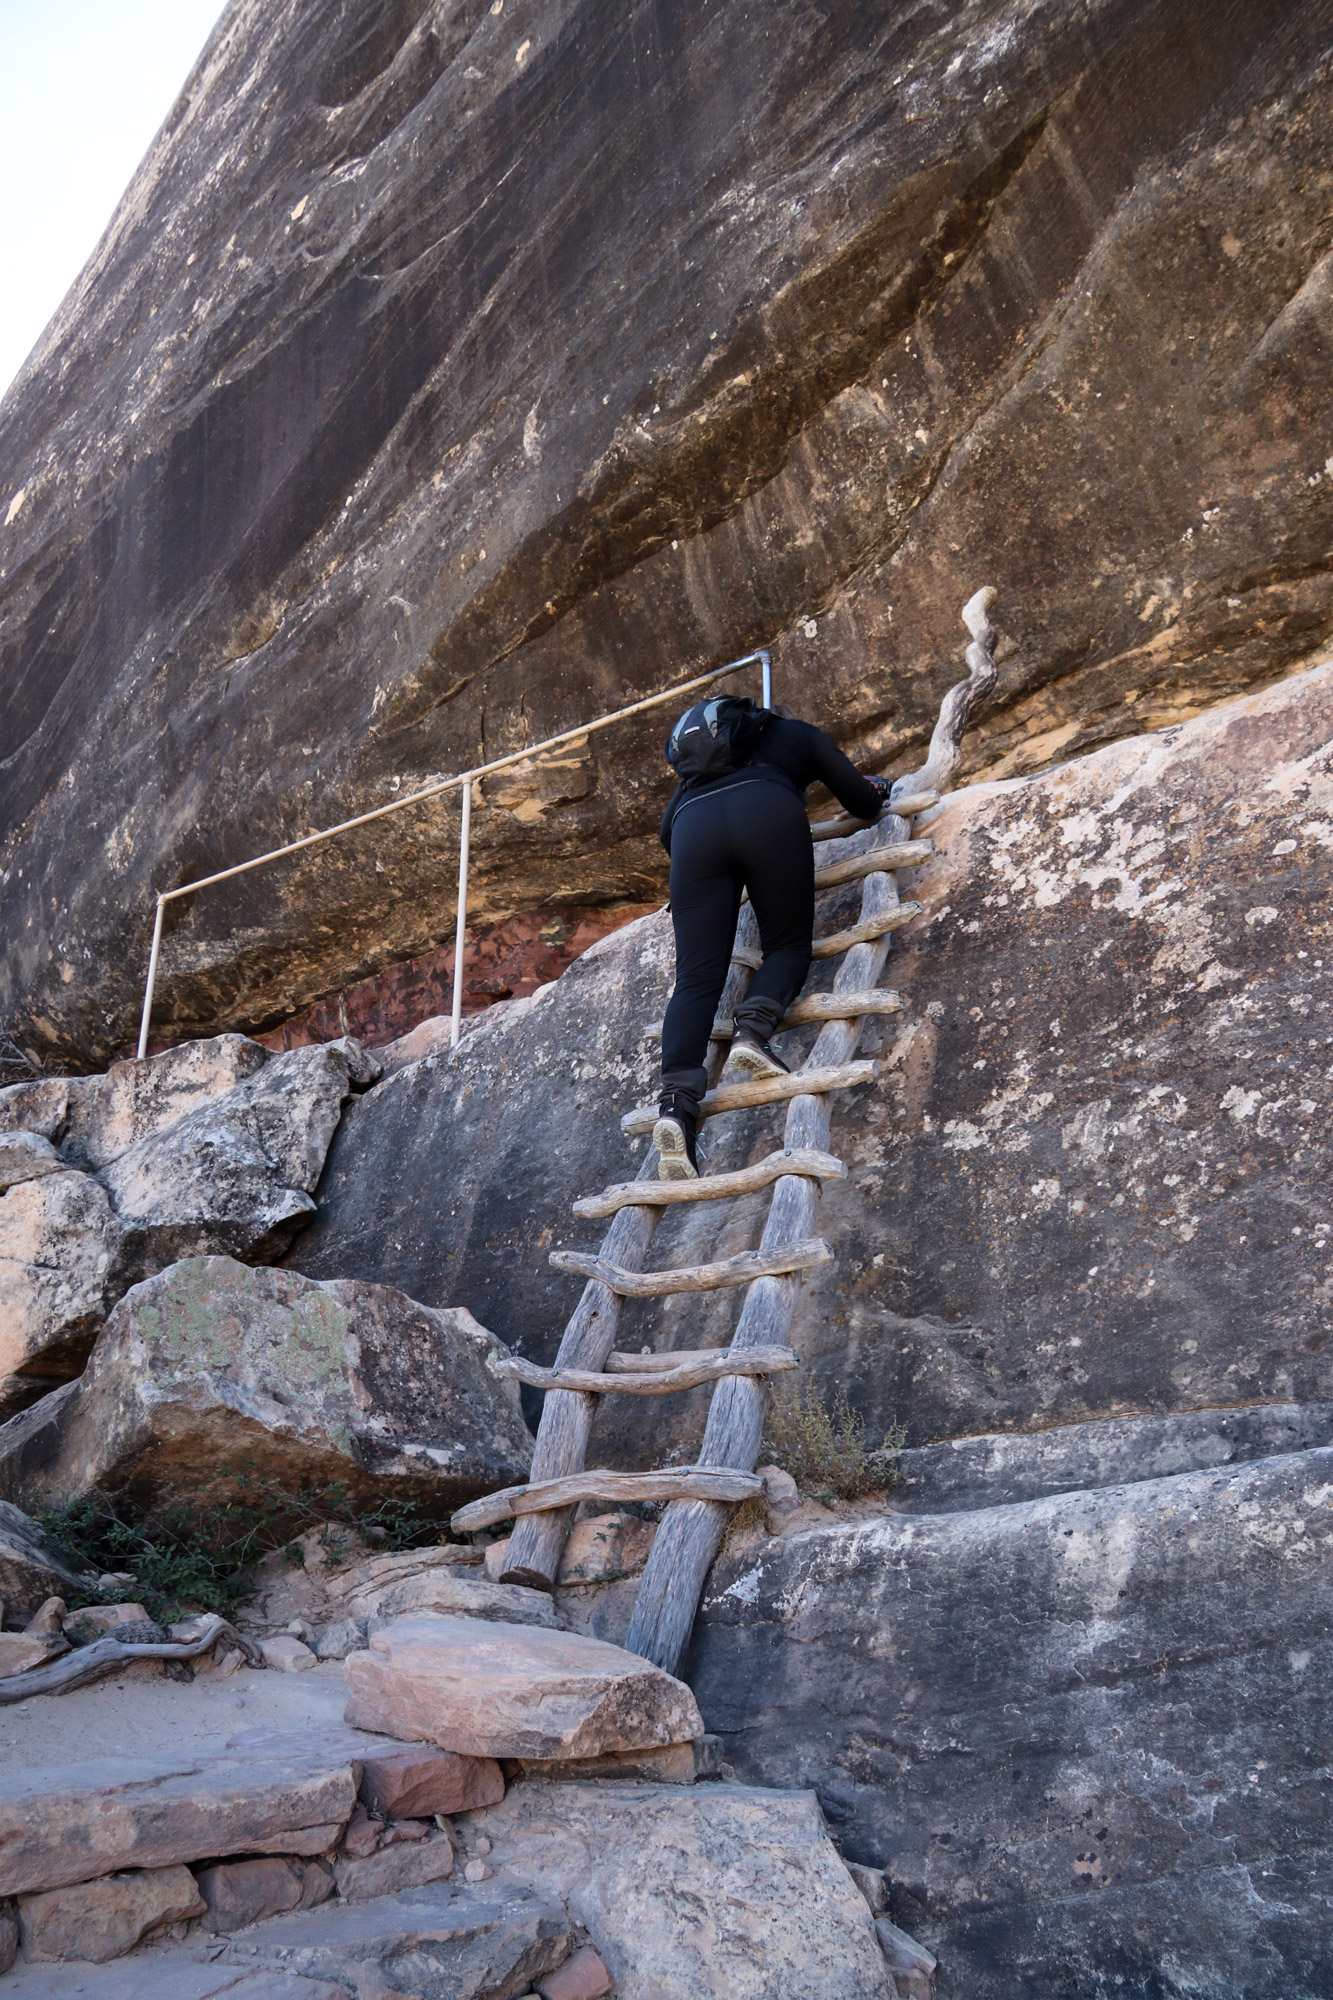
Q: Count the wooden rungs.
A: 9